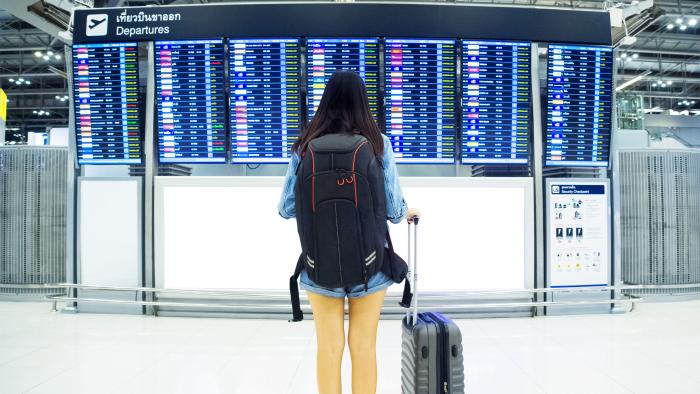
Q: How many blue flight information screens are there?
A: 7